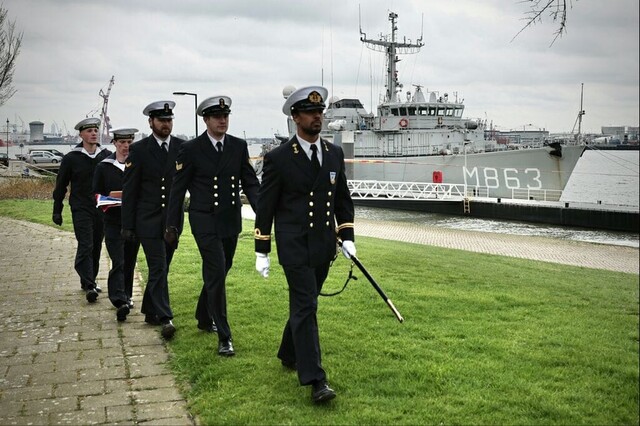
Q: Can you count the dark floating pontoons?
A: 1